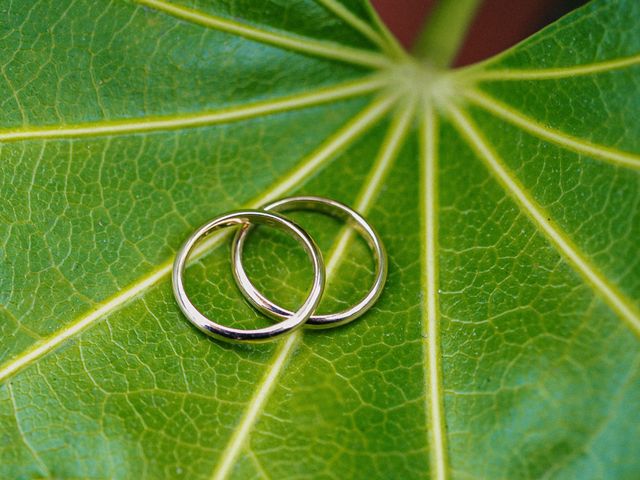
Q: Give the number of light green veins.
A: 9